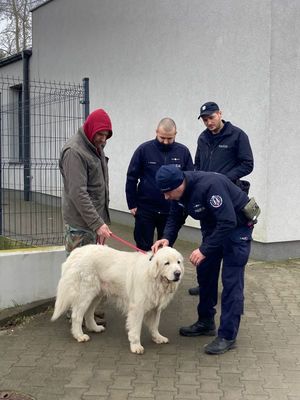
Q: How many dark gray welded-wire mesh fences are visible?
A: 1